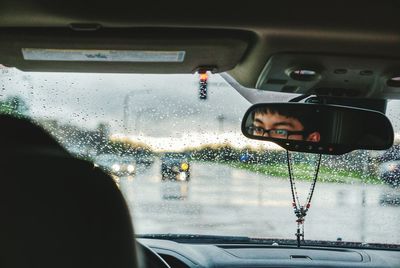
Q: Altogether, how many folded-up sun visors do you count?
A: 1